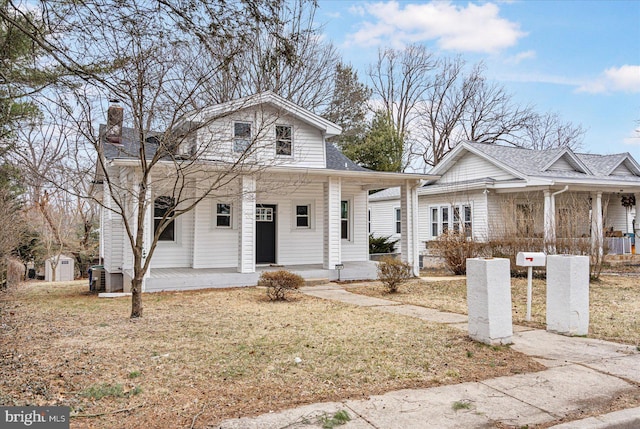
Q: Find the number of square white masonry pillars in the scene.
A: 2